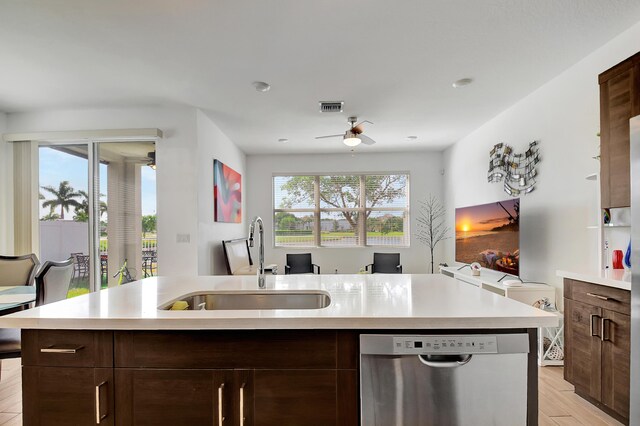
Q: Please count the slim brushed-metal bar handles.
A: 7